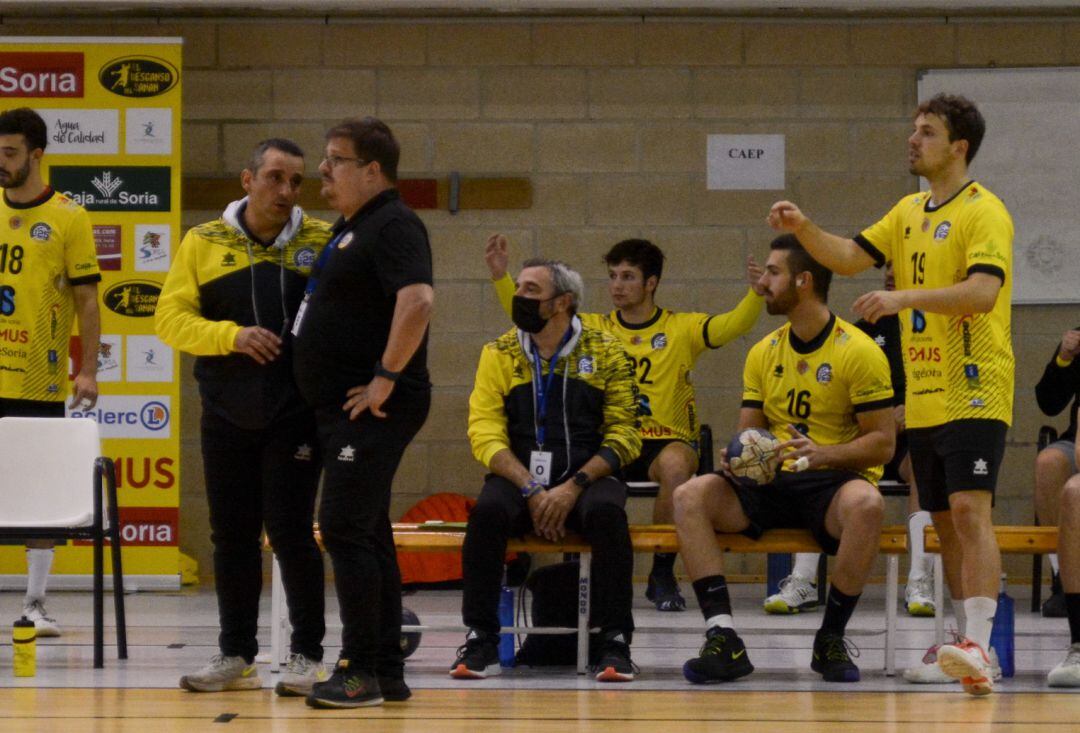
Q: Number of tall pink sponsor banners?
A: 0